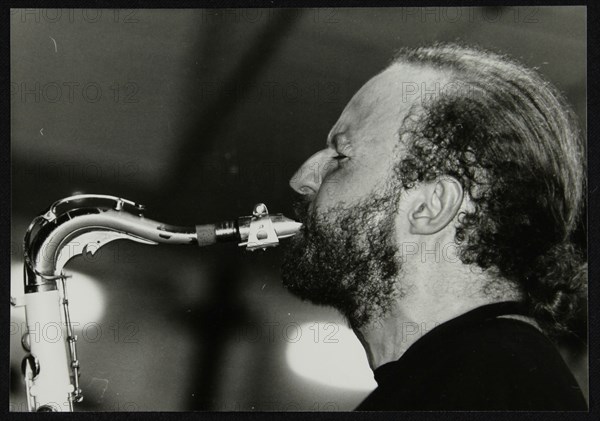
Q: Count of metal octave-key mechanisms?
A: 1